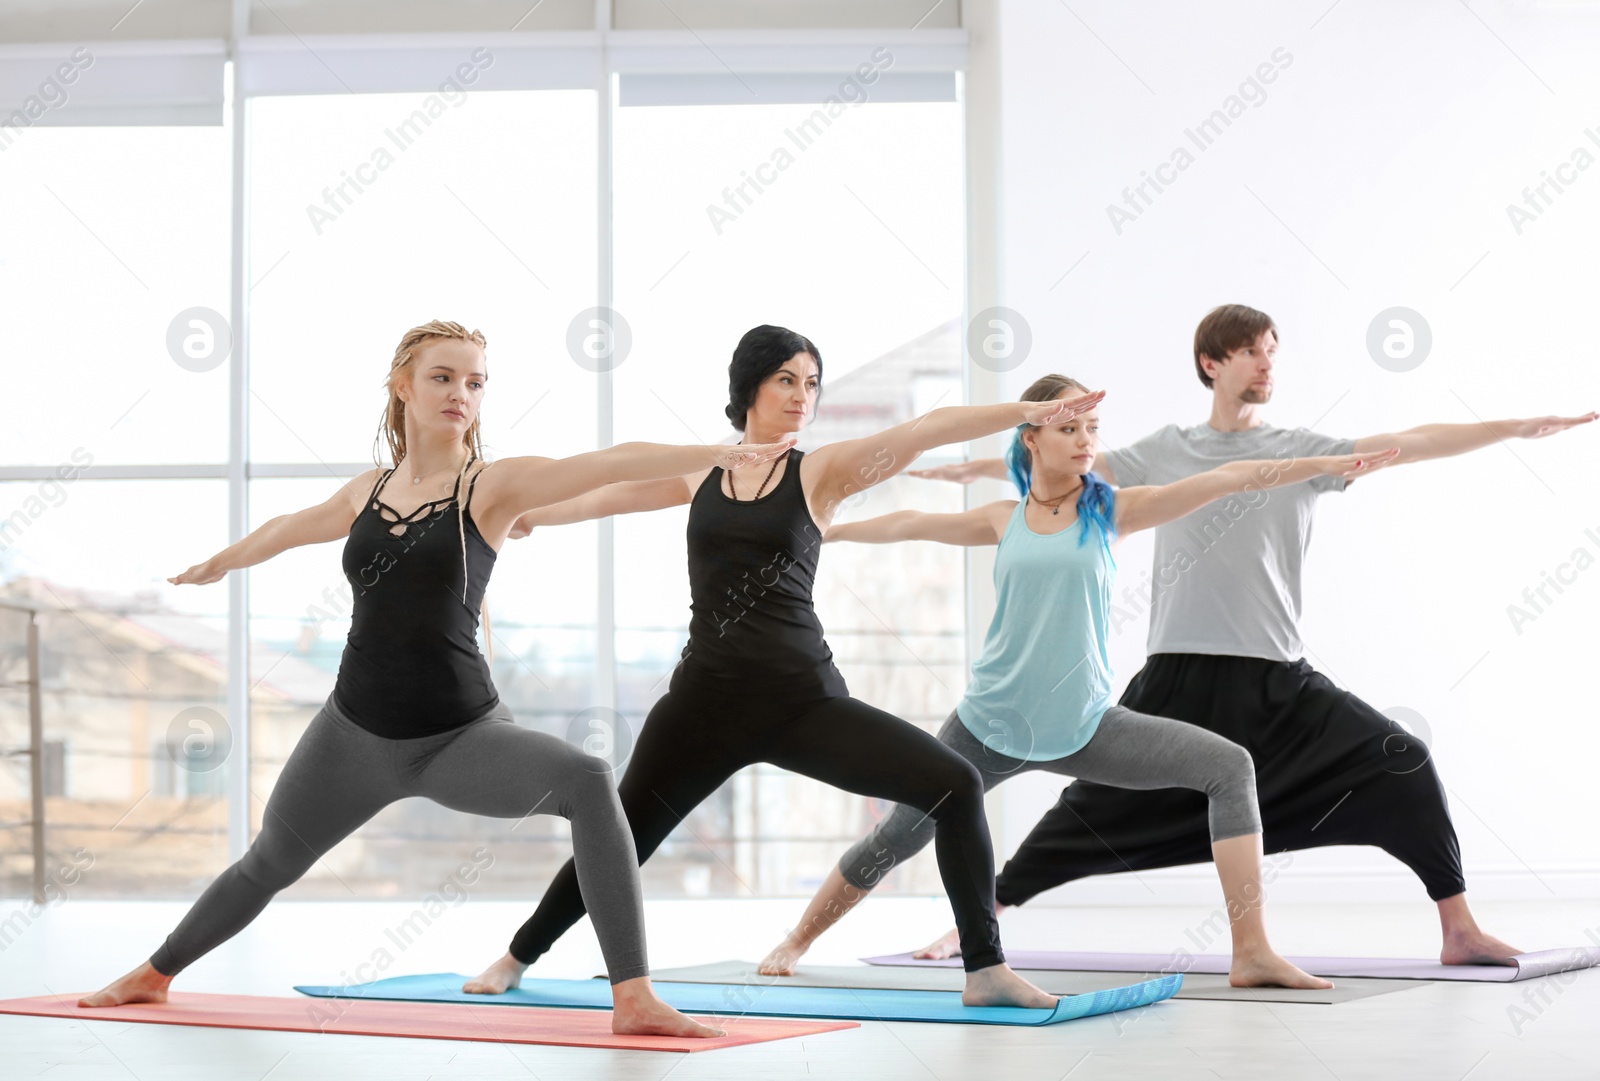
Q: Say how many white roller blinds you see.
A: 3